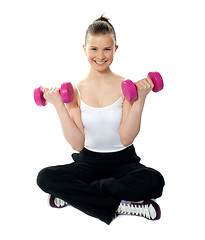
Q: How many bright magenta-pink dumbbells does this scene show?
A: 2